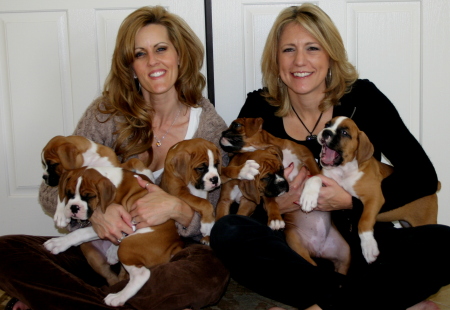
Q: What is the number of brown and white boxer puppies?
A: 6